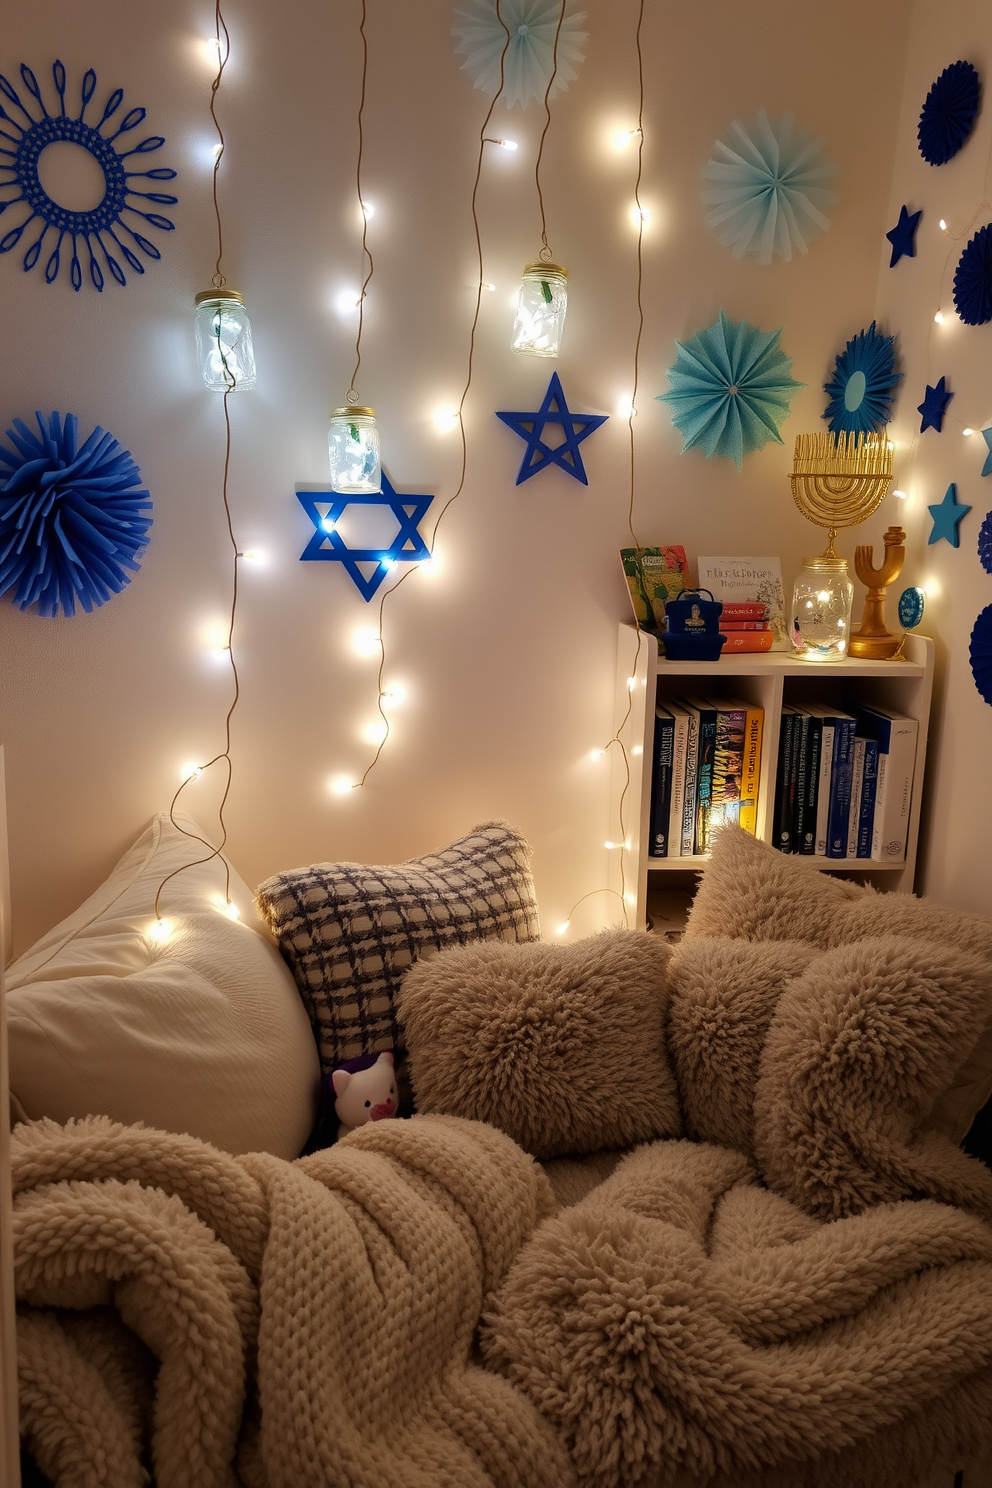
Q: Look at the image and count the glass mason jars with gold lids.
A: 4